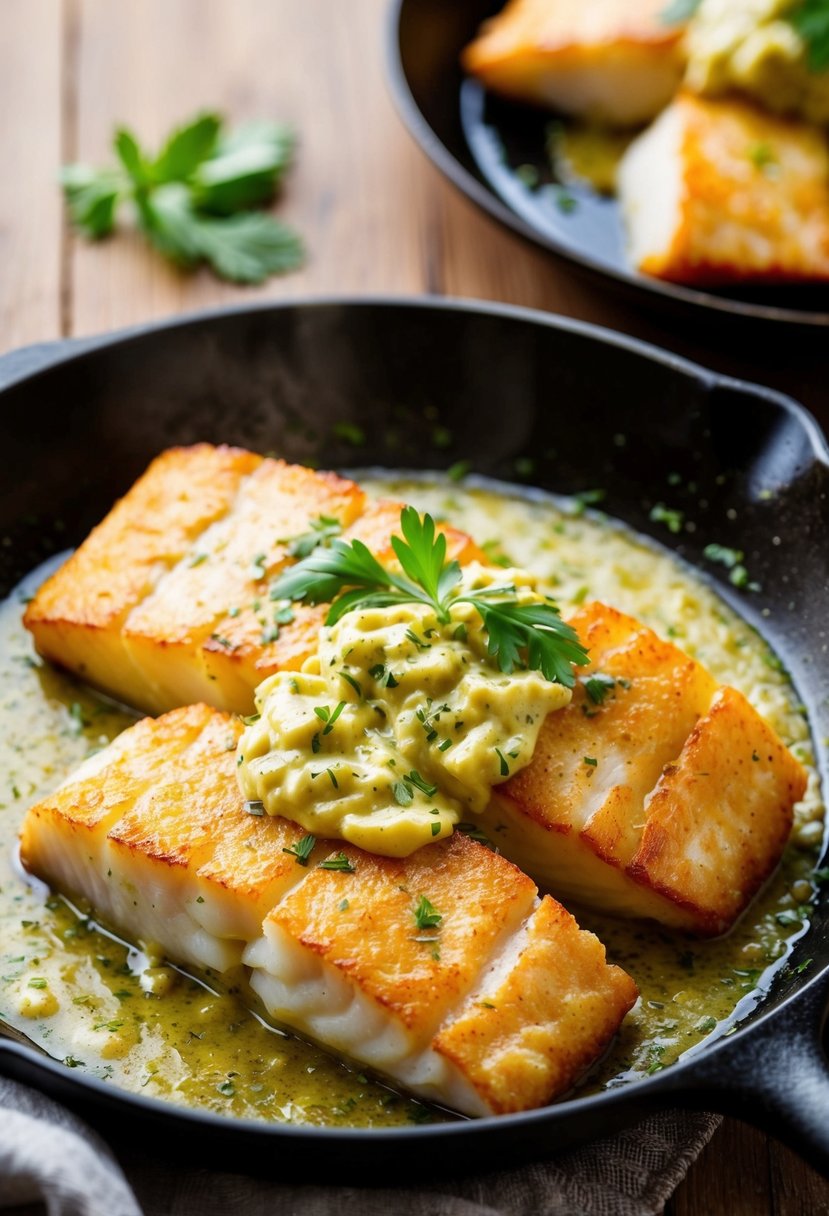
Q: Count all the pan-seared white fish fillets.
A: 5